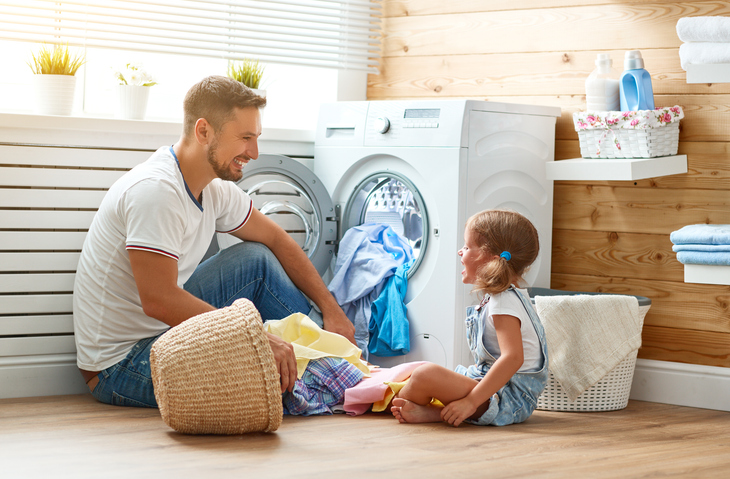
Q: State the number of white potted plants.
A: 3